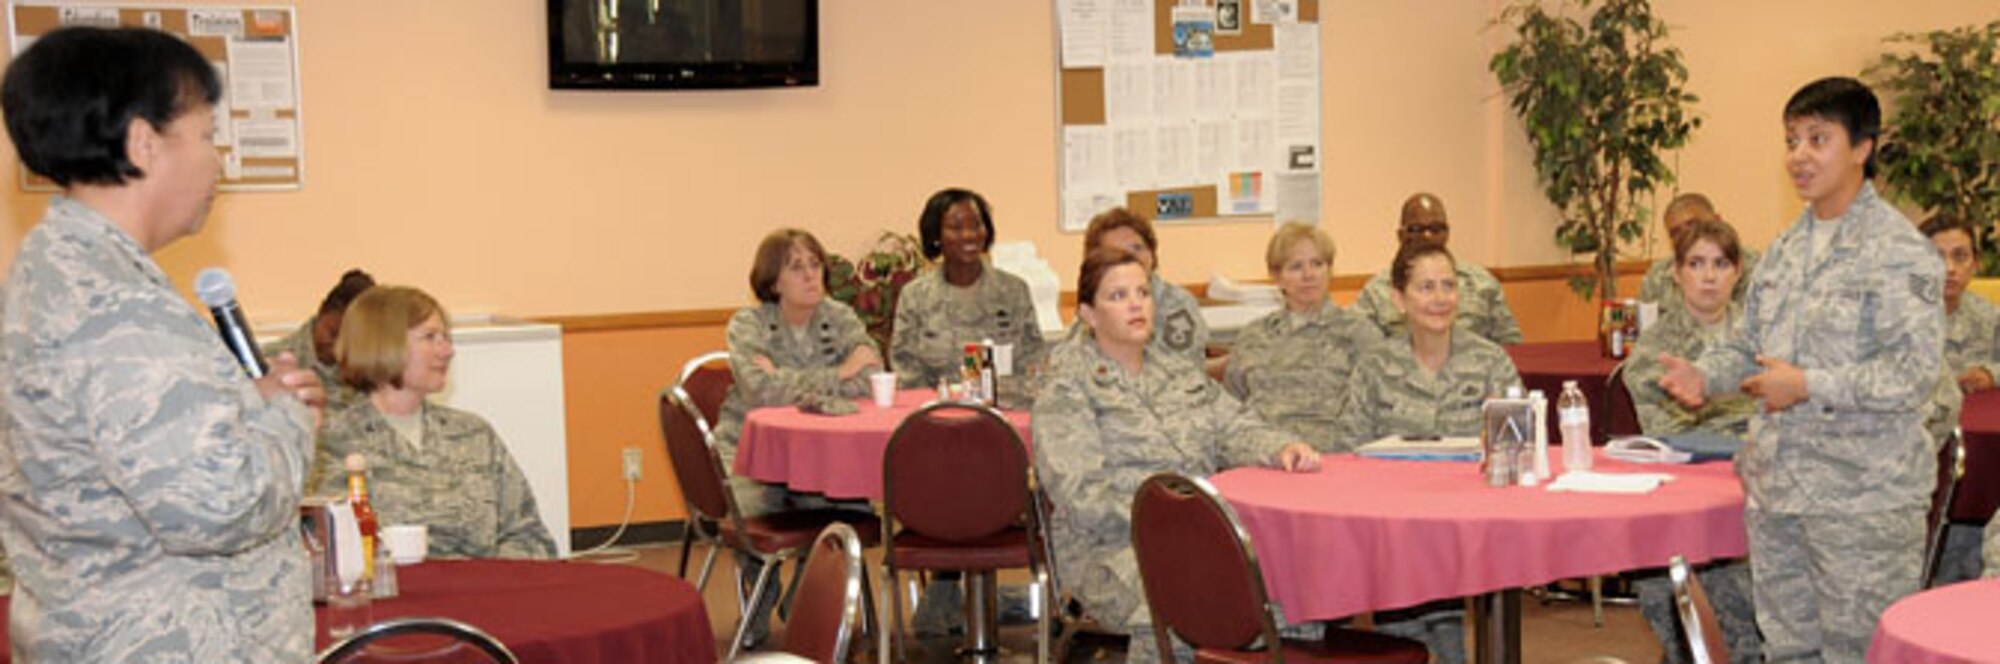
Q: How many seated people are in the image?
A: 12